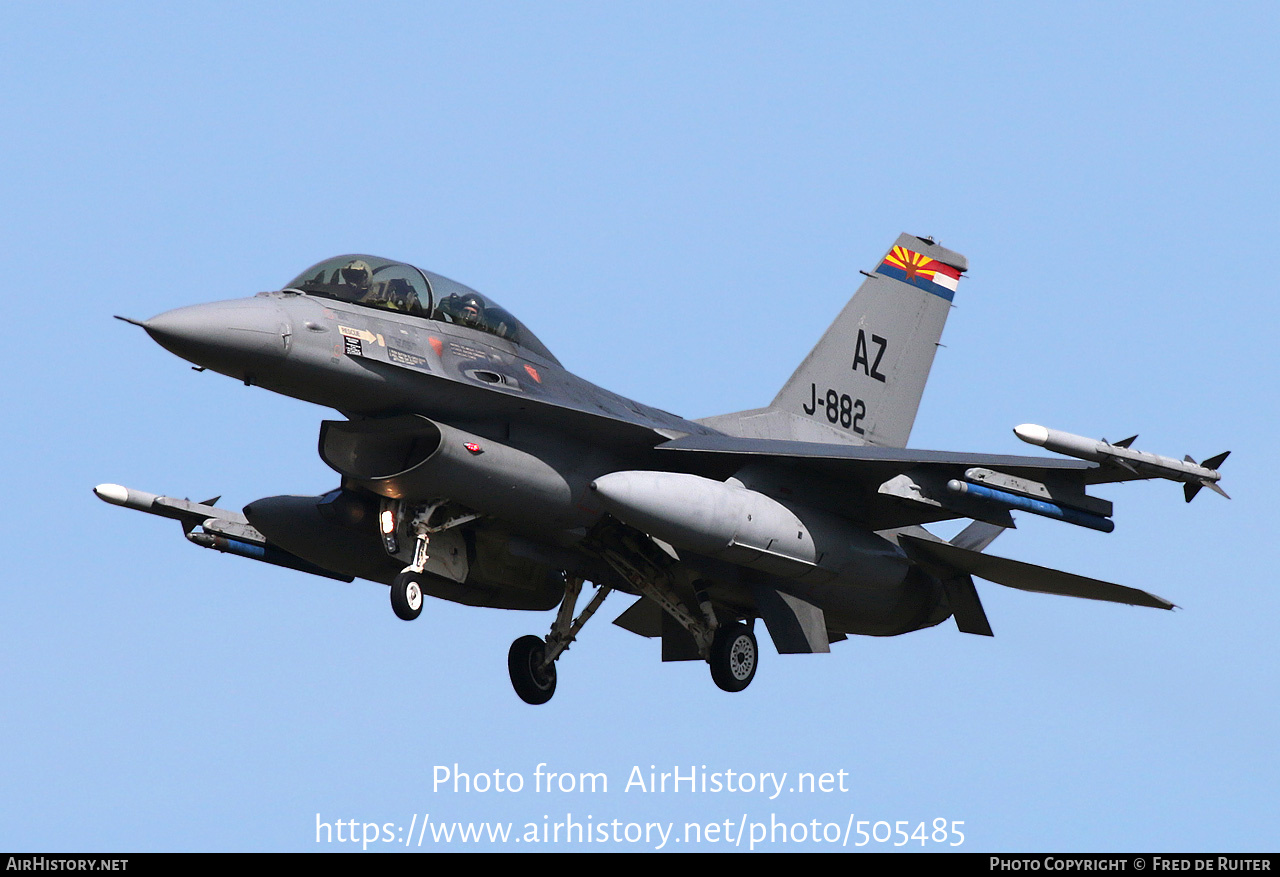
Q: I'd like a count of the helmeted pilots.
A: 2